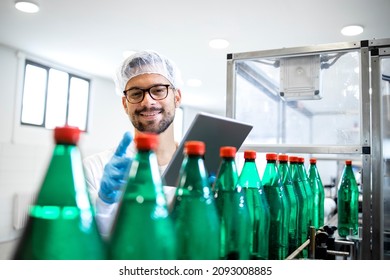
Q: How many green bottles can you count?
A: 11